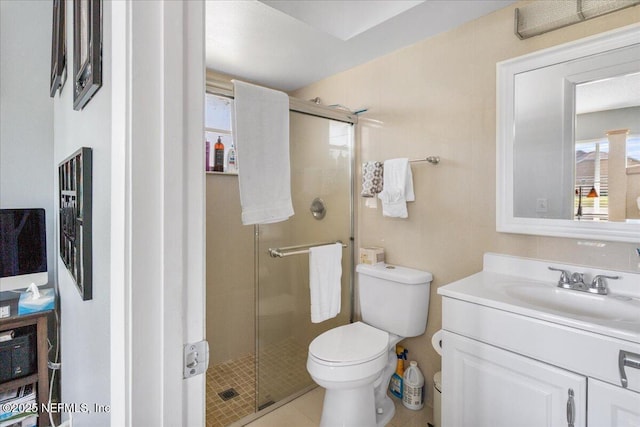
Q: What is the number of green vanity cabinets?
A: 0